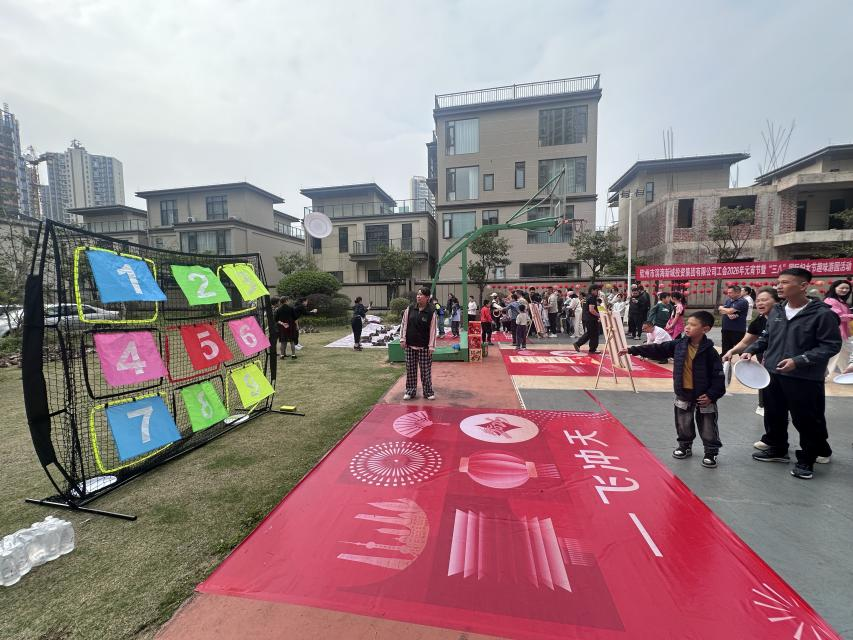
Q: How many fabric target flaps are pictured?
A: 9